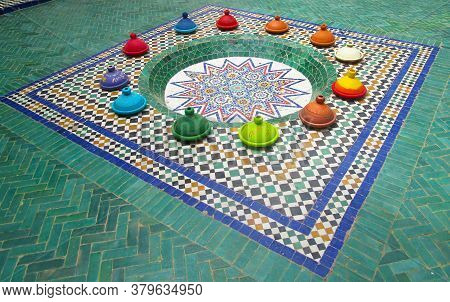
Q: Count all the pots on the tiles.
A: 12